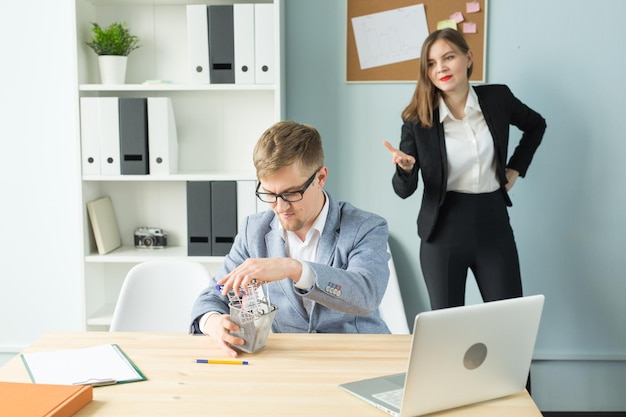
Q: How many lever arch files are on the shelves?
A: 12